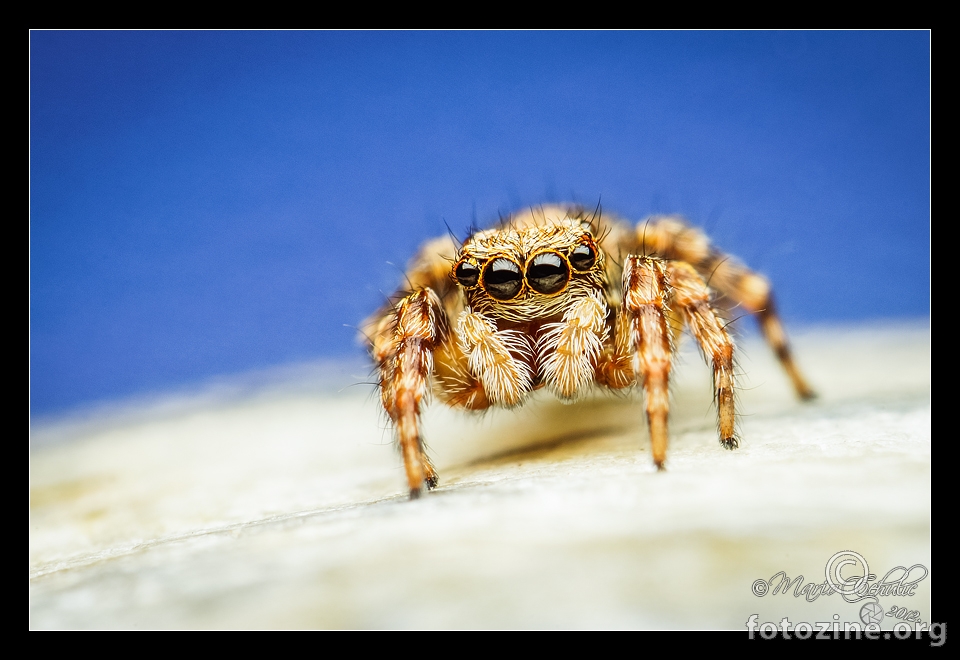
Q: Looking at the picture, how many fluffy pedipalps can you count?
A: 2